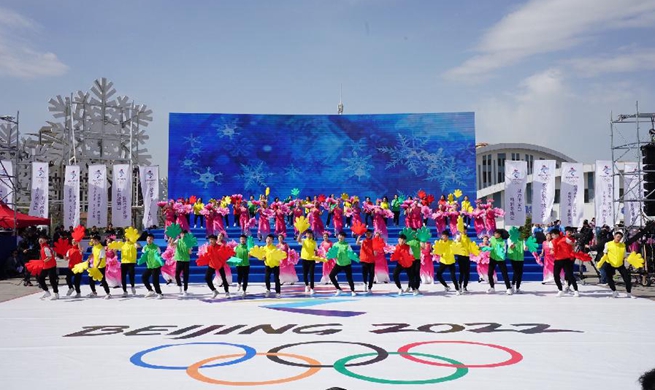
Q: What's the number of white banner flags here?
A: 11